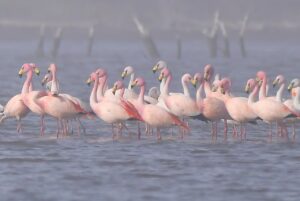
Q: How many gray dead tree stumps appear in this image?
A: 8